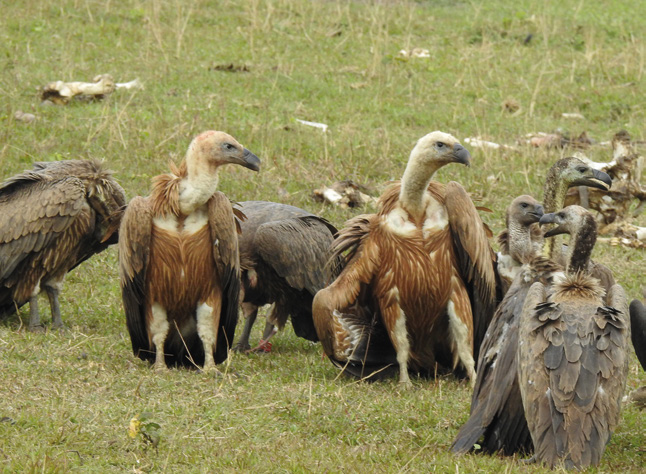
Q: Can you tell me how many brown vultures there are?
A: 2